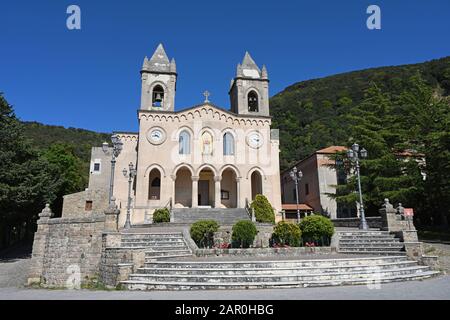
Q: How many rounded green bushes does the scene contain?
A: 6